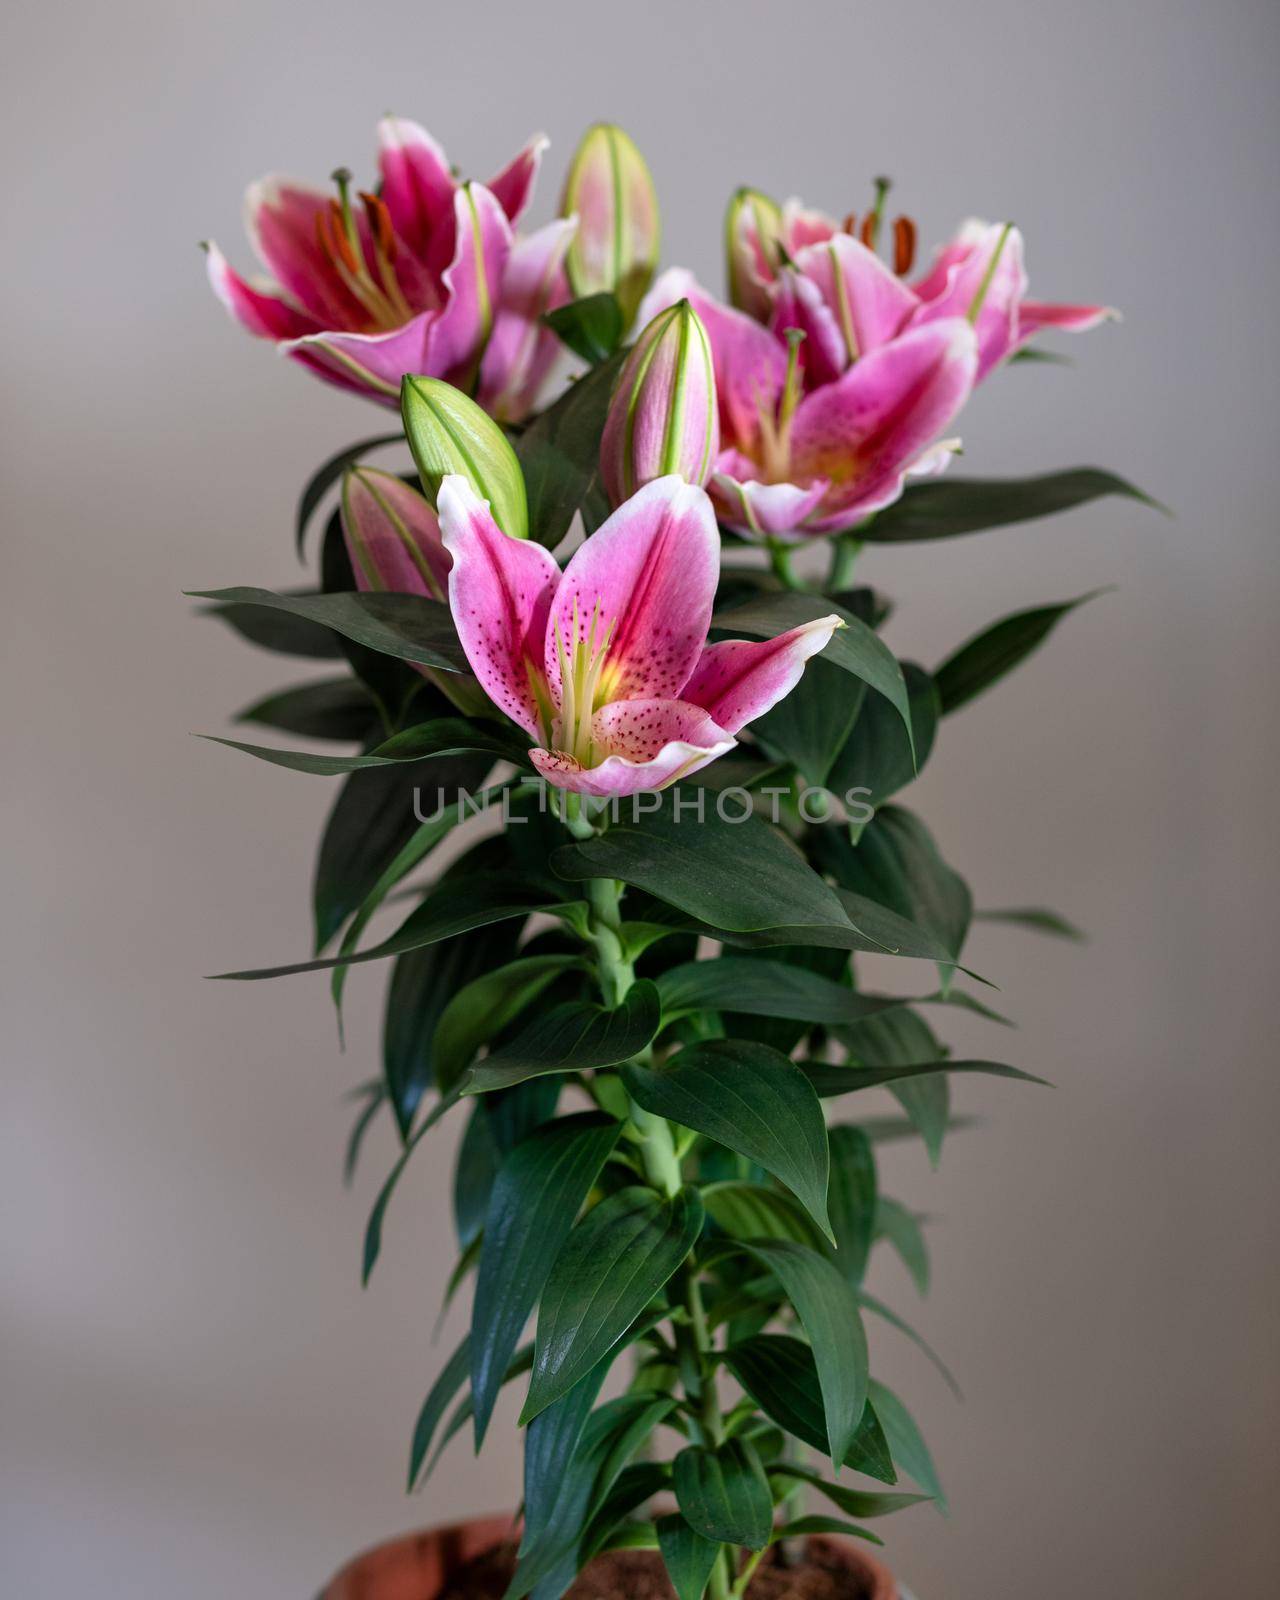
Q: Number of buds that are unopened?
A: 5